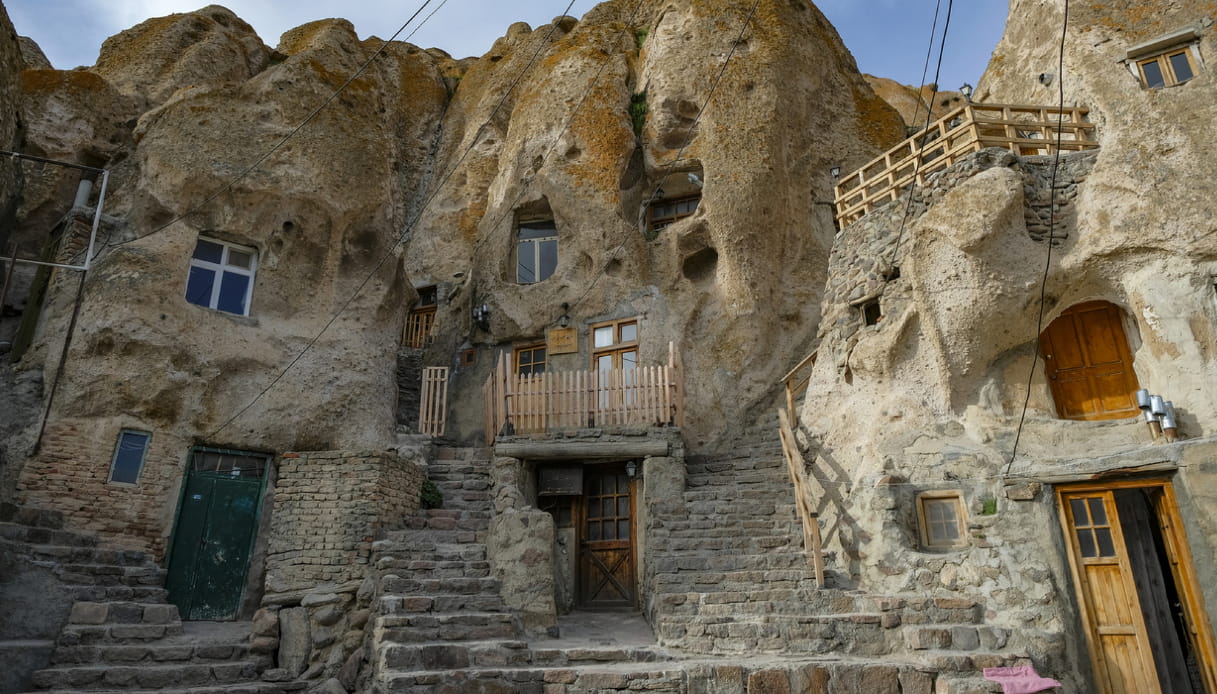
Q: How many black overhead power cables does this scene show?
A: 8